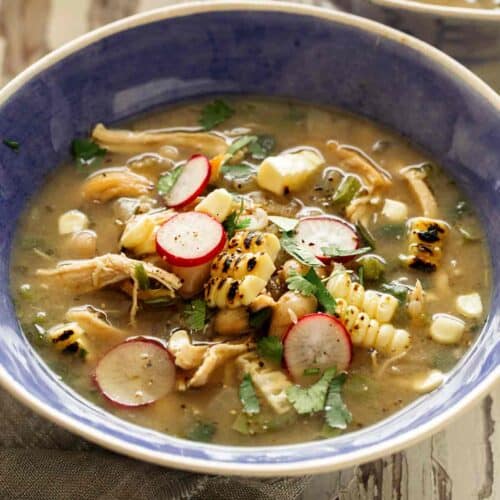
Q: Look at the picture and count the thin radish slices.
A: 5